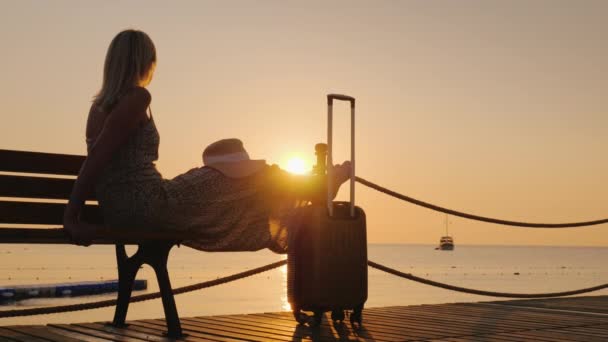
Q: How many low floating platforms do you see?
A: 1